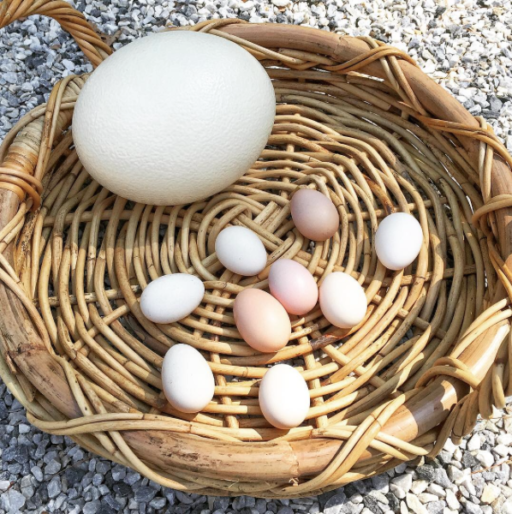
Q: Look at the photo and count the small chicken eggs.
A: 9